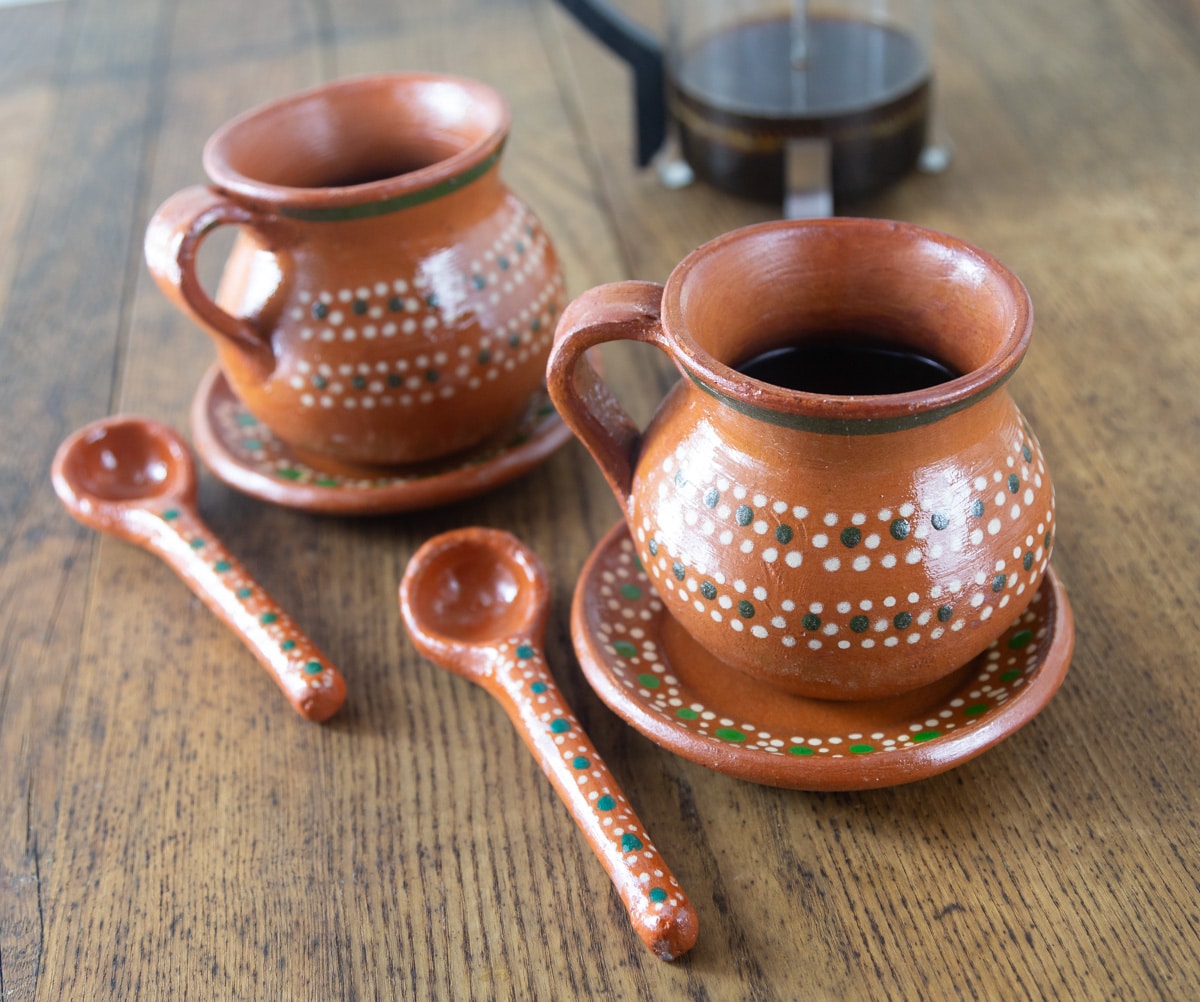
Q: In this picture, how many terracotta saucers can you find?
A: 2